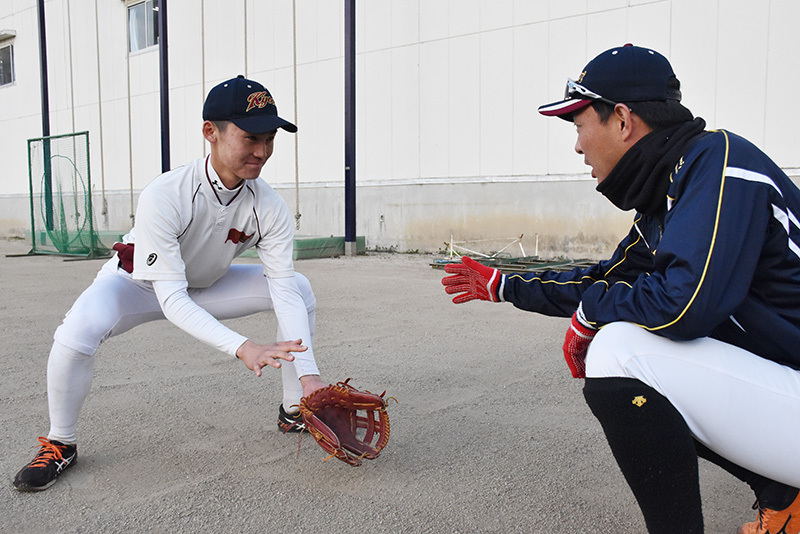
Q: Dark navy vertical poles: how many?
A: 3